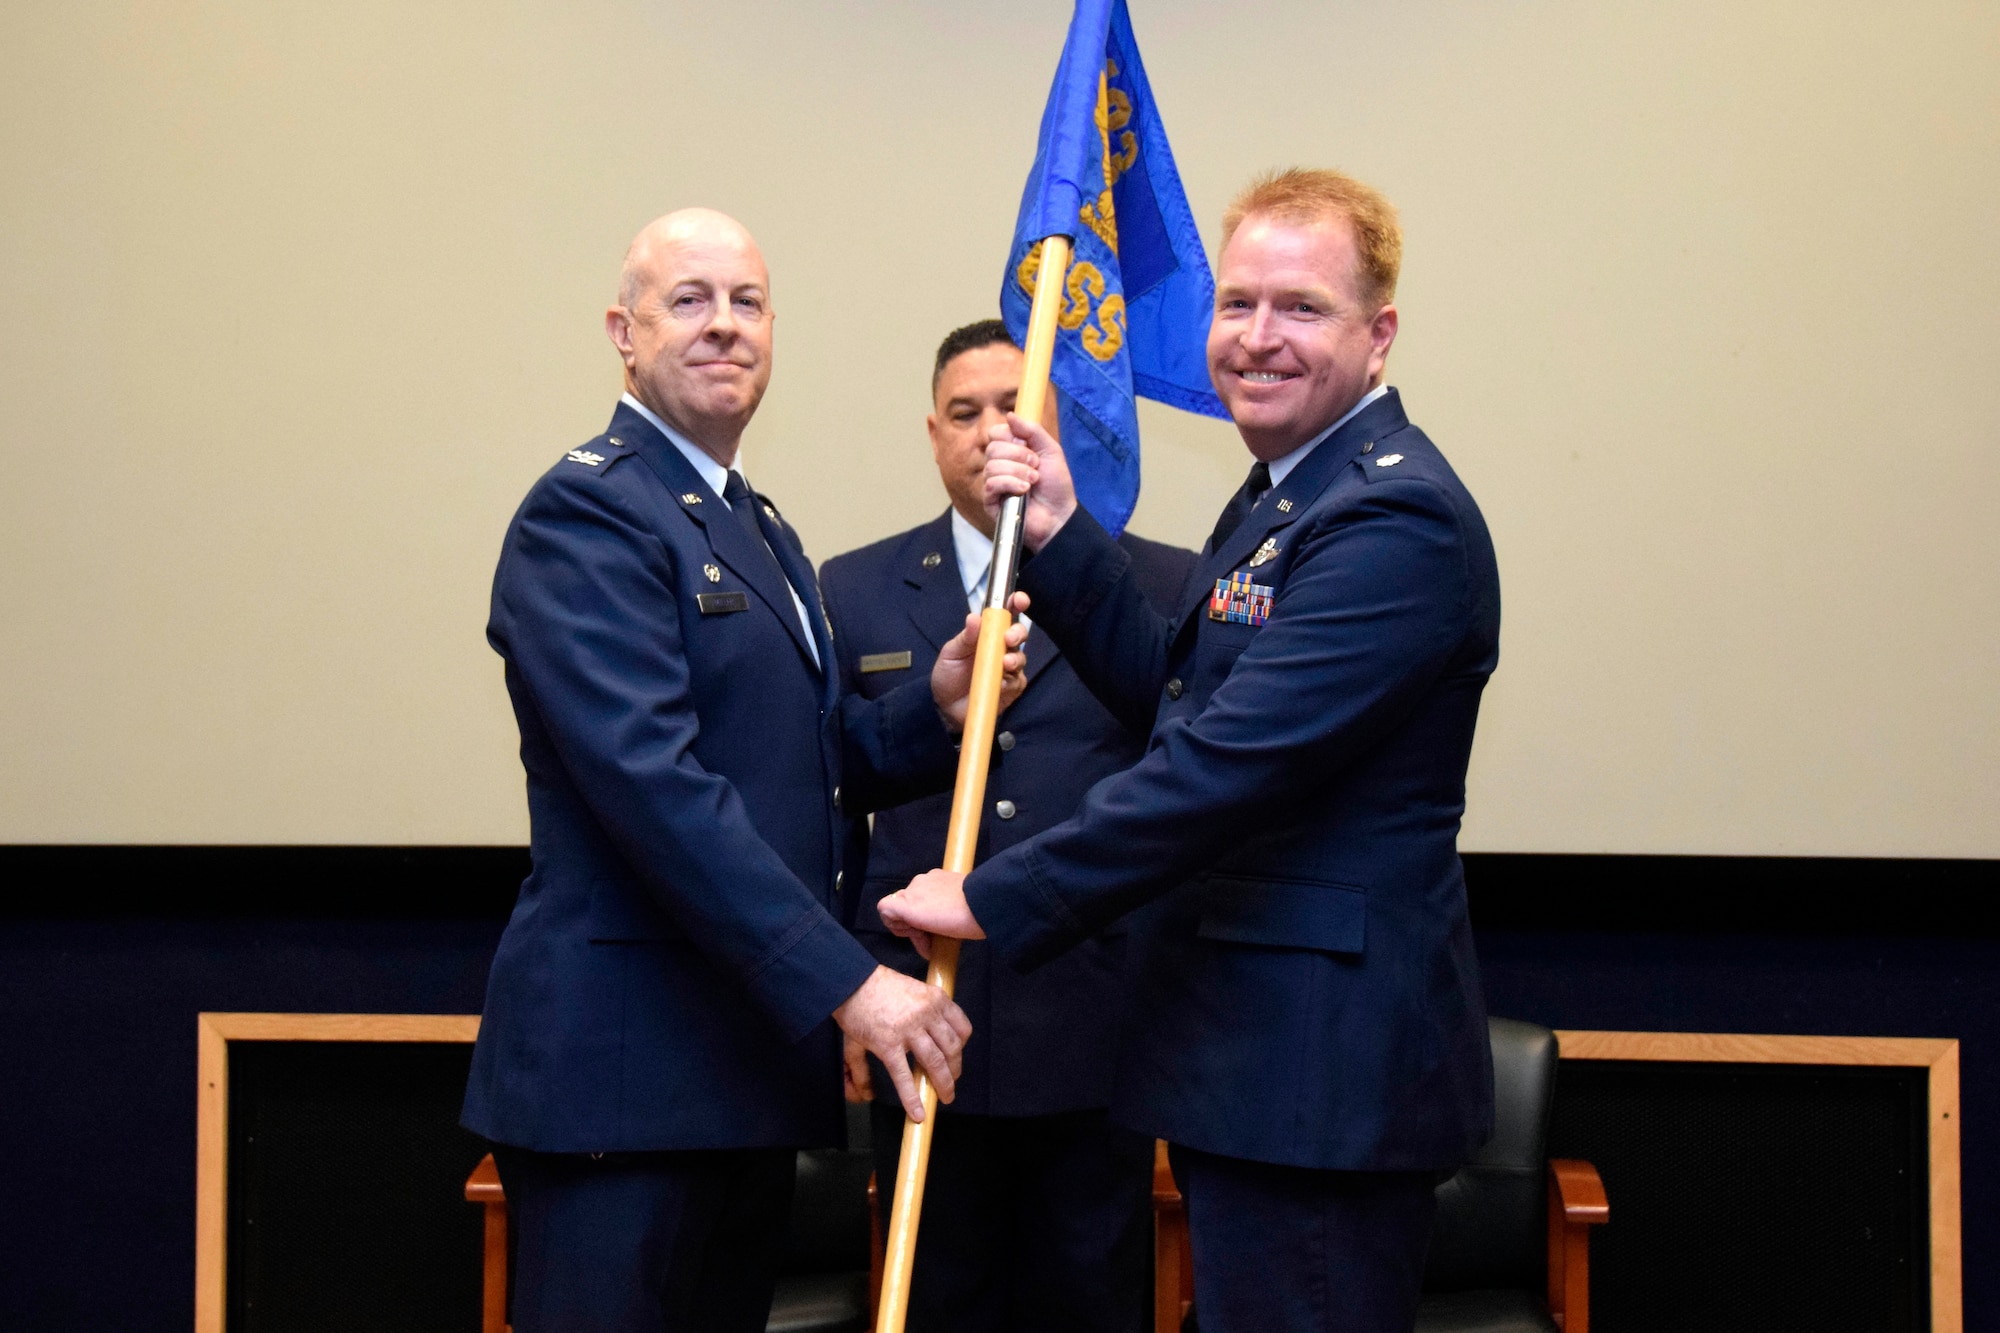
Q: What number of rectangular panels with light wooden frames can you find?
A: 2